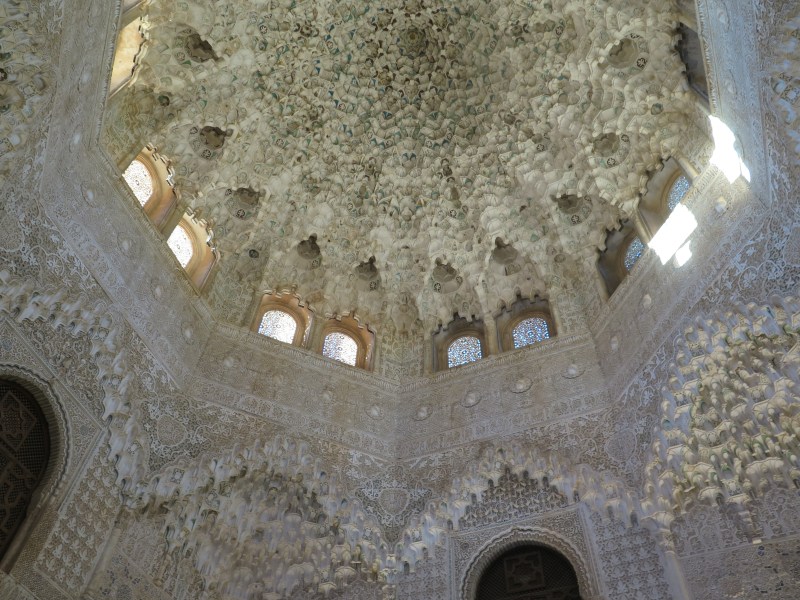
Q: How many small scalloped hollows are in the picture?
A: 10